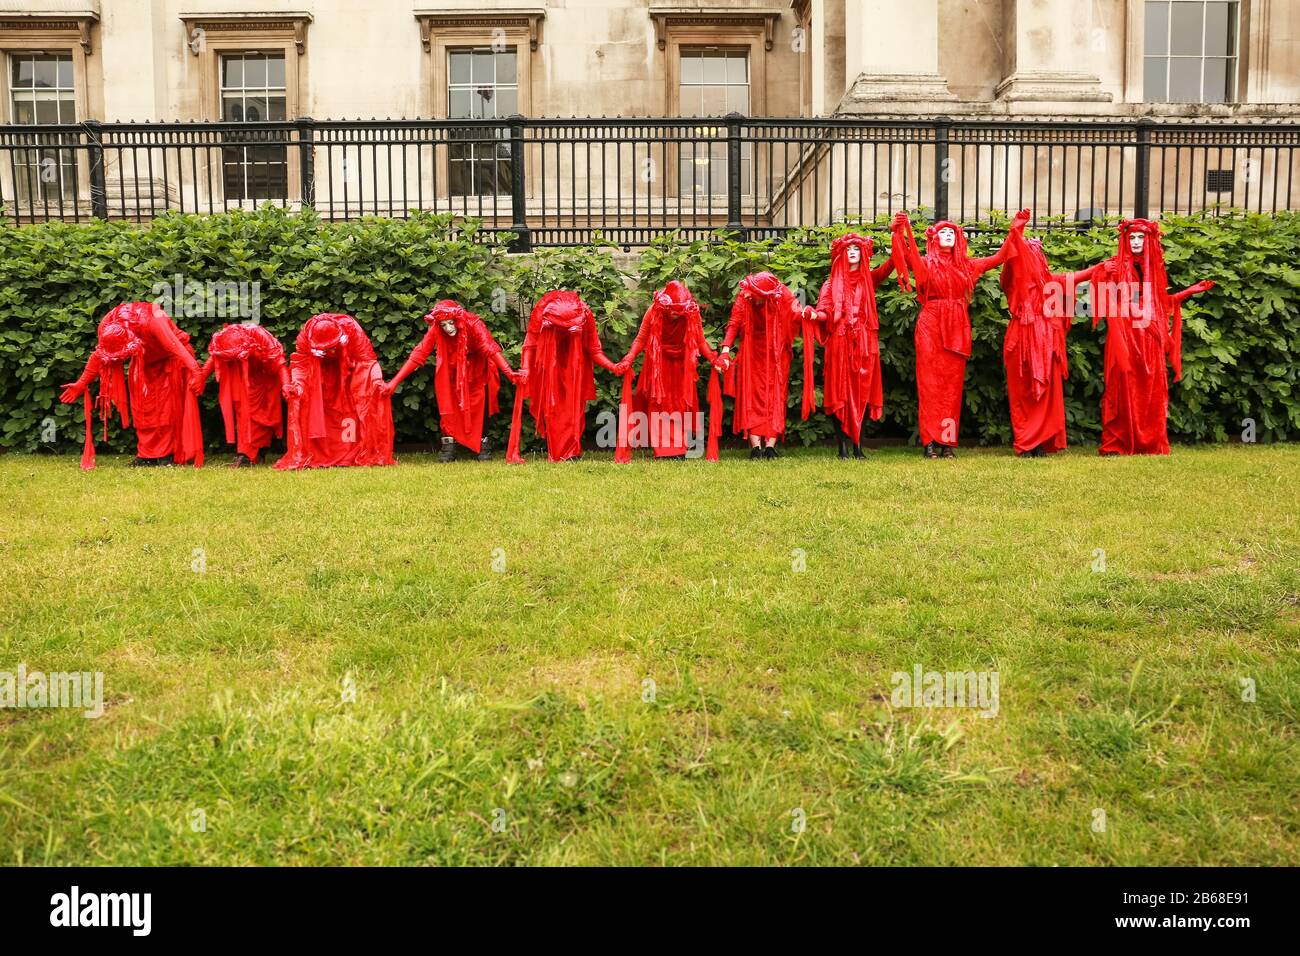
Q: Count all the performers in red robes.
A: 11